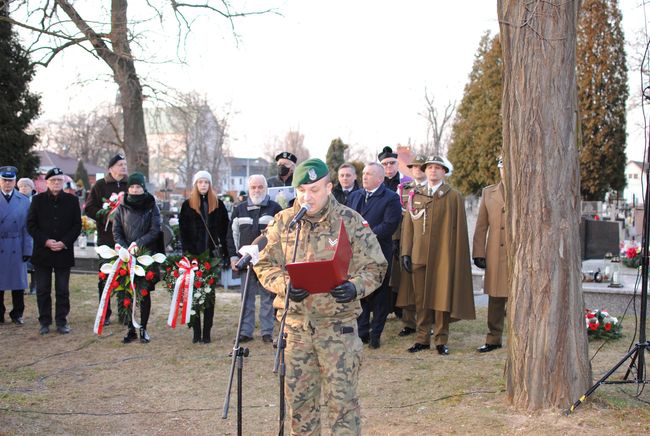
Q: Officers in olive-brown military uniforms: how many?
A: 3